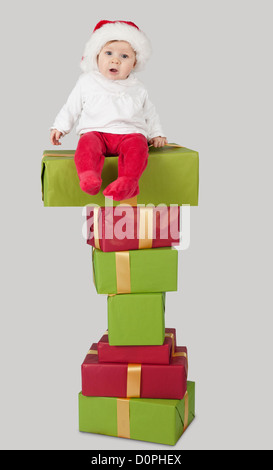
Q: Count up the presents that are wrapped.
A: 7